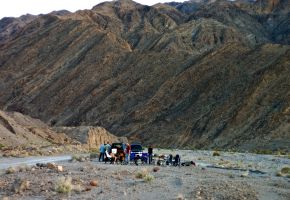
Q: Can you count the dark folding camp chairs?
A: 2